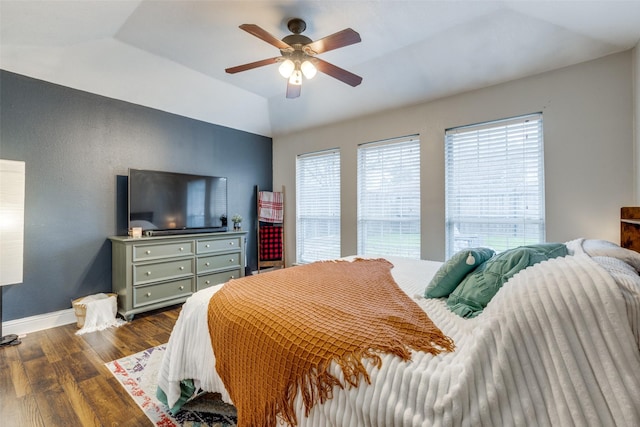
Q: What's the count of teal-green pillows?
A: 2